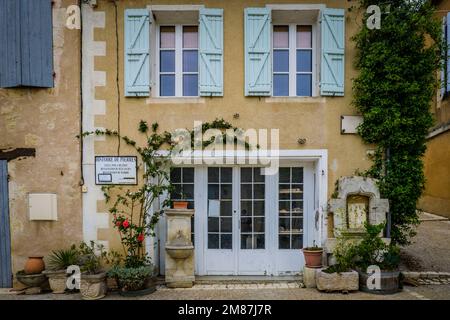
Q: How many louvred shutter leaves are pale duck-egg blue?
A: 4